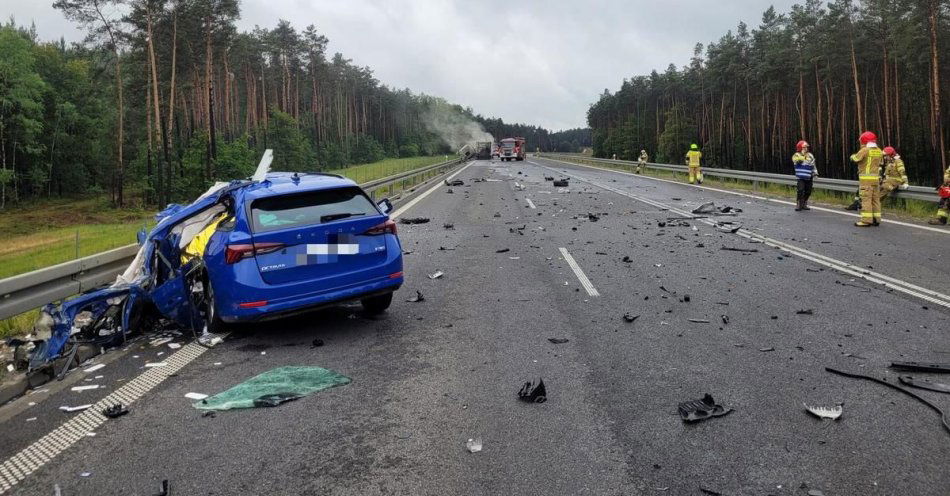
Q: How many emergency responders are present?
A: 6